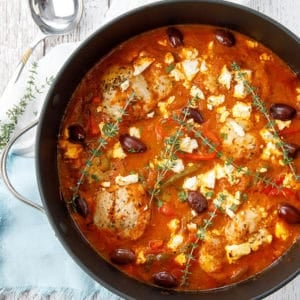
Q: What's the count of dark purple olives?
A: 12